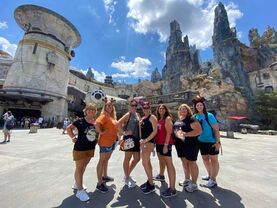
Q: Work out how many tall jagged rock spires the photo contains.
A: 2